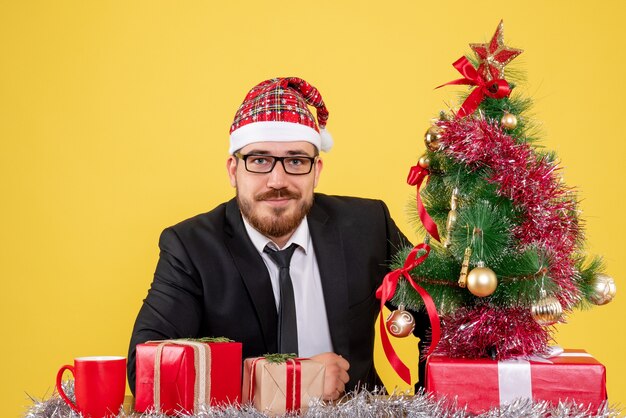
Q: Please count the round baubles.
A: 7